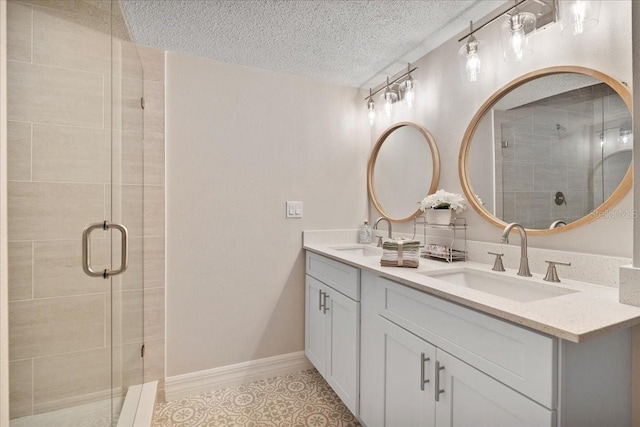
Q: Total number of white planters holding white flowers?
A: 1